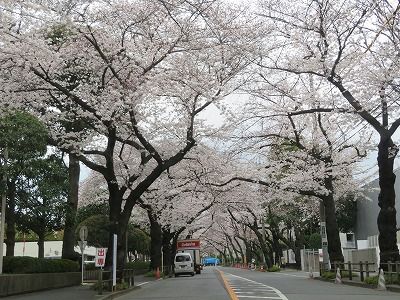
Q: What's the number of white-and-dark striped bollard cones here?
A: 2